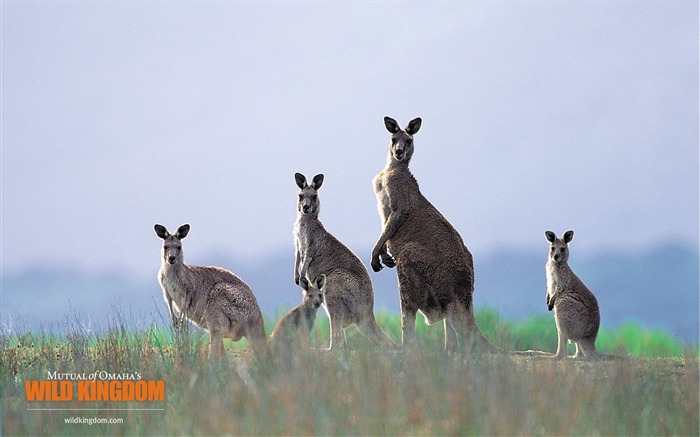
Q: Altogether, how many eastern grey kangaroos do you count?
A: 5